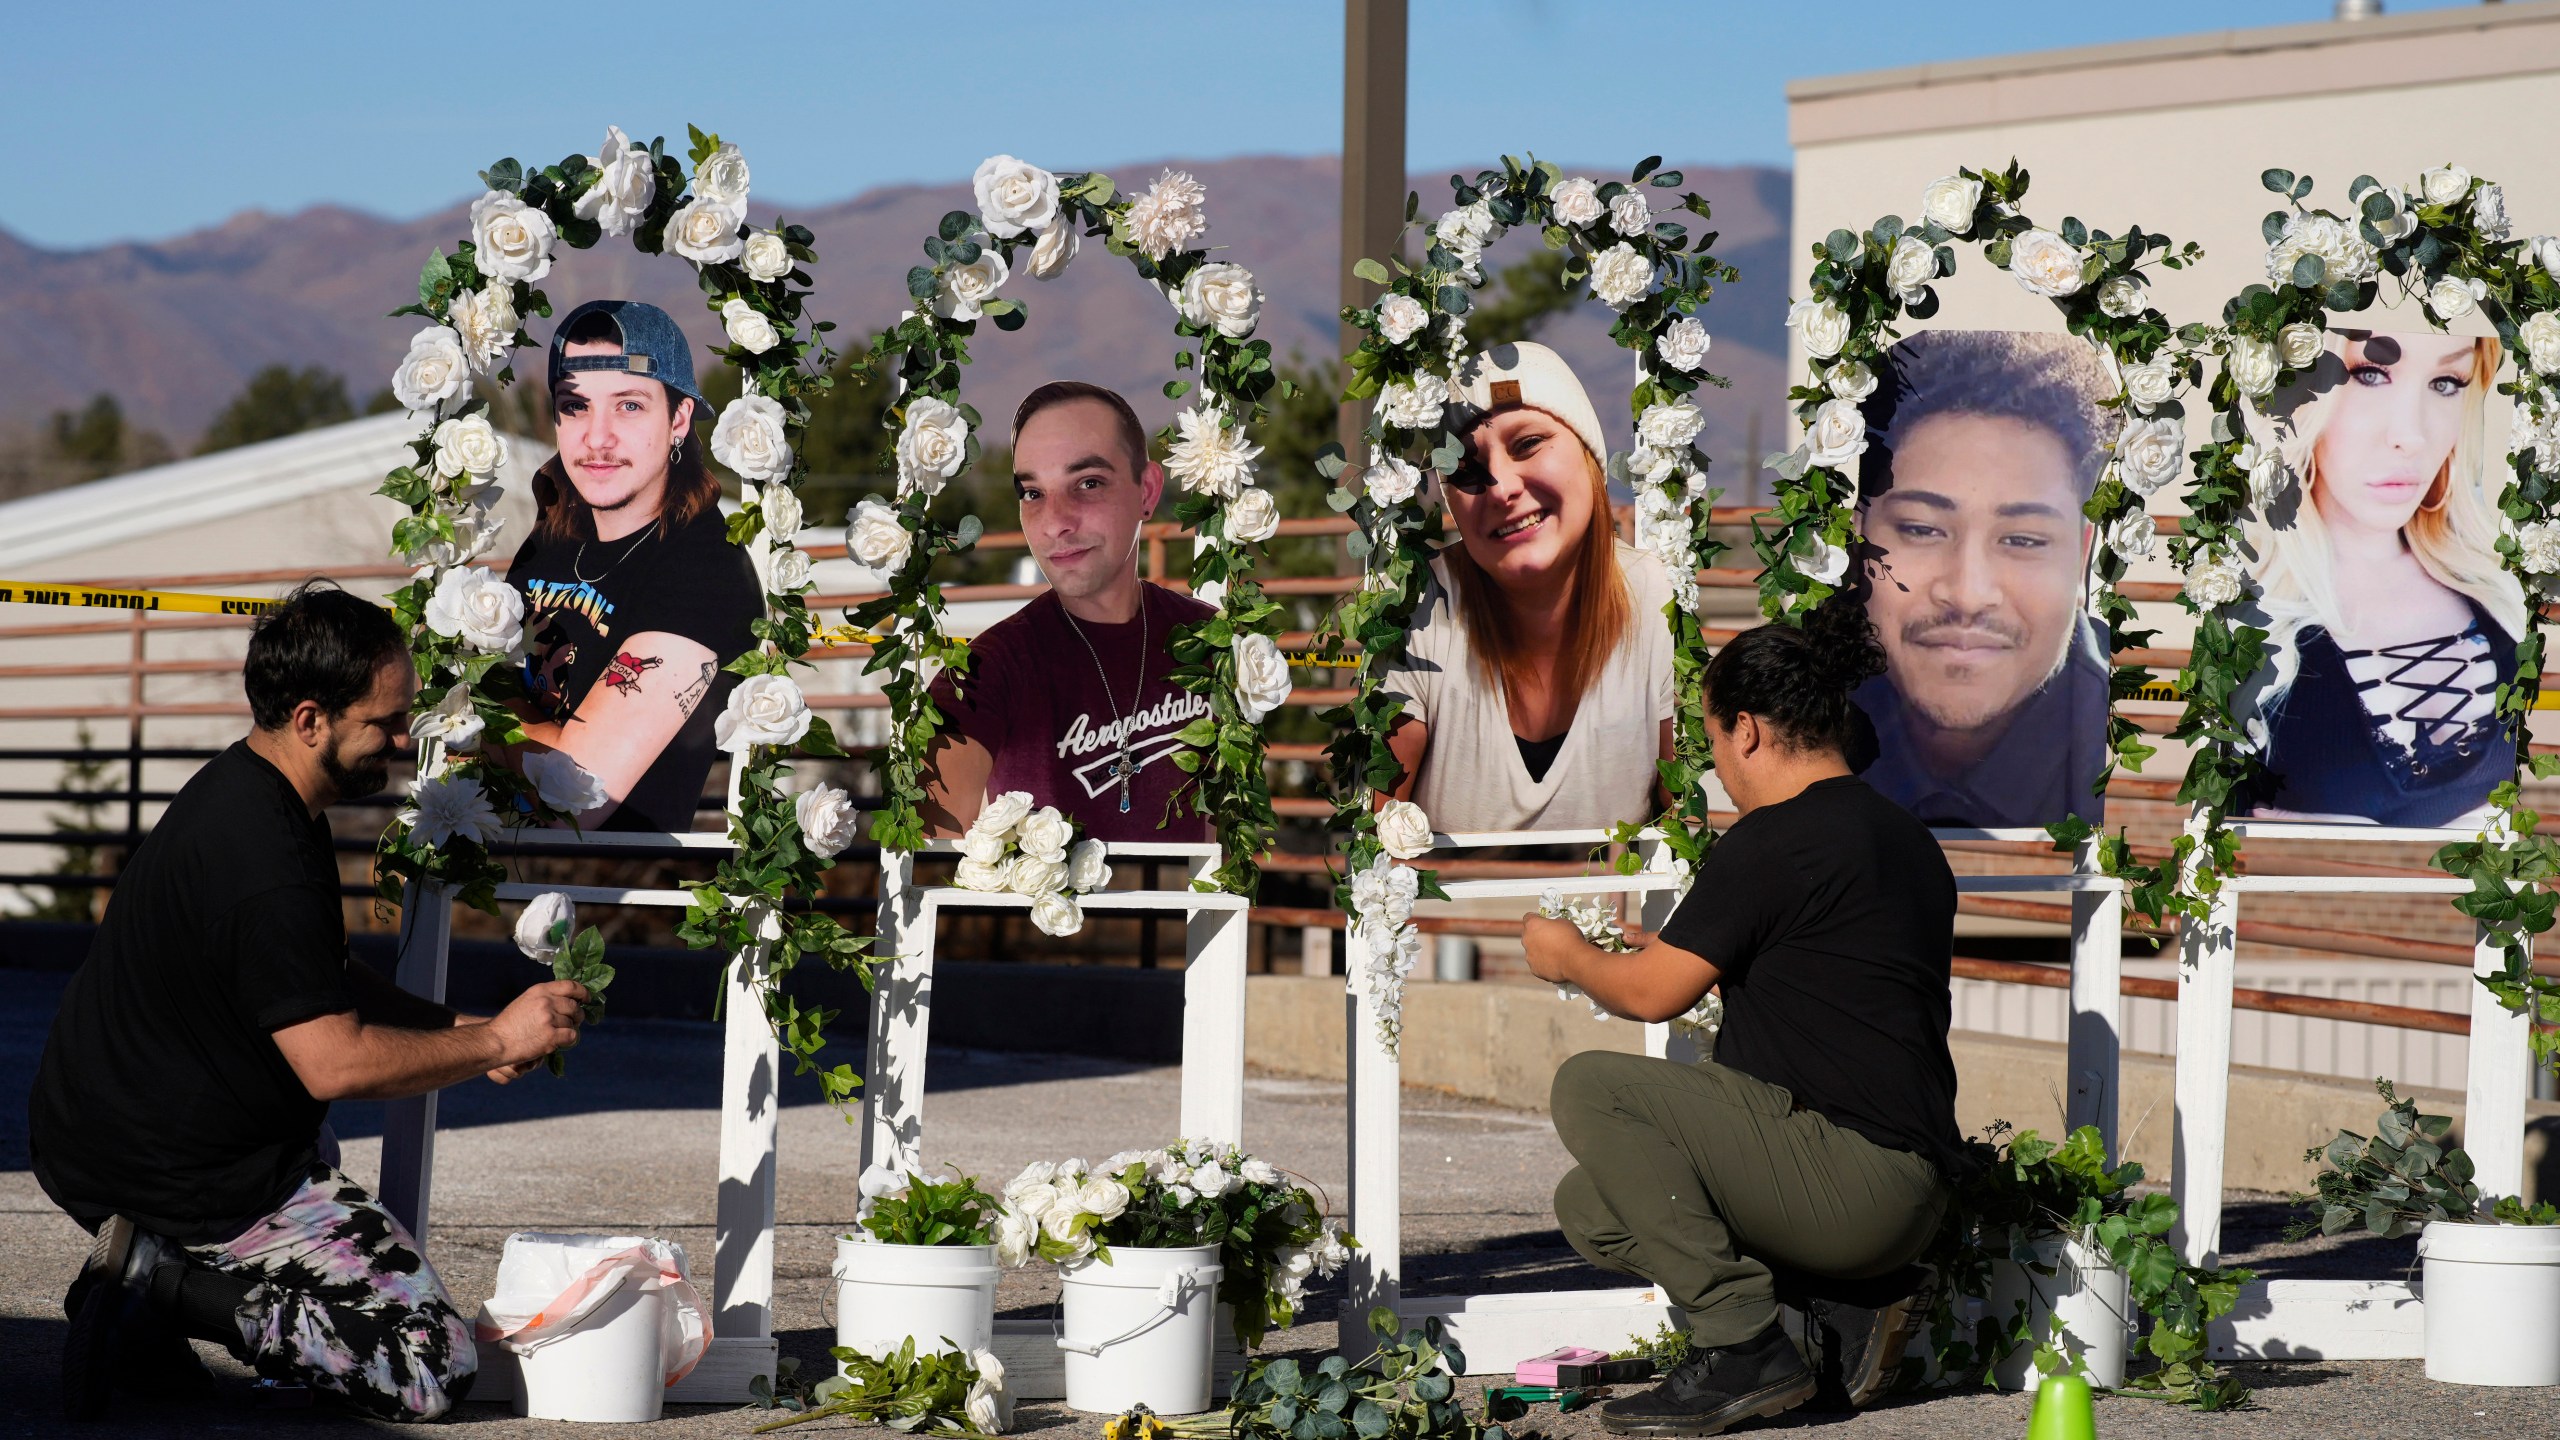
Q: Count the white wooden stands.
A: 5